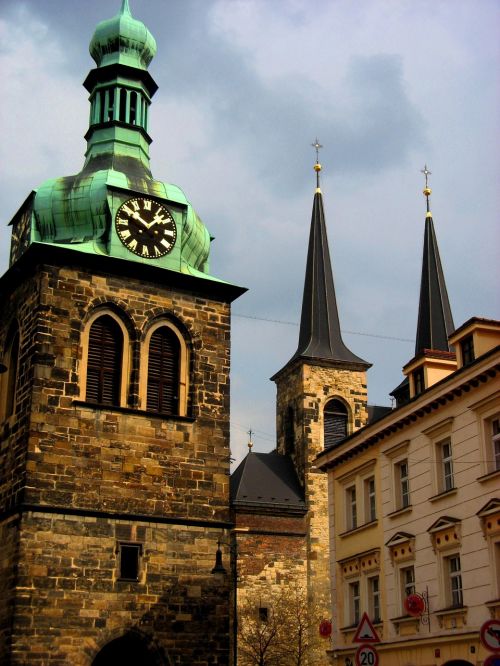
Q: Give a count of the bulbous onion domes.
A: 1